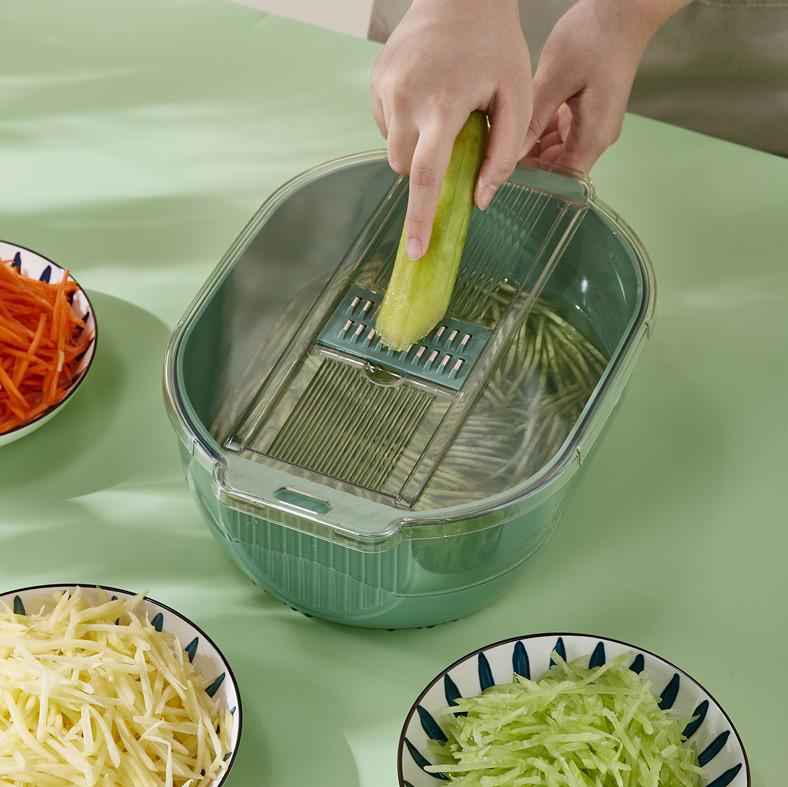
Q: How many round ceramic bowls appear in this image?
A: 3